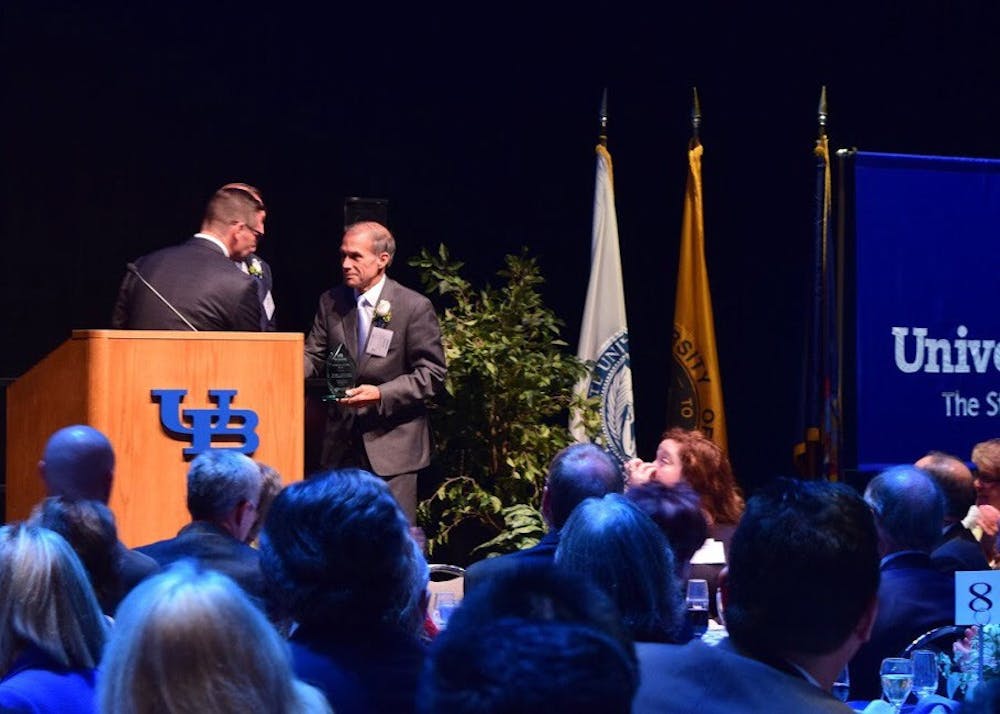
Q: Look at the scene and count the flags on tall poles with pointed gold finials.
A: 3